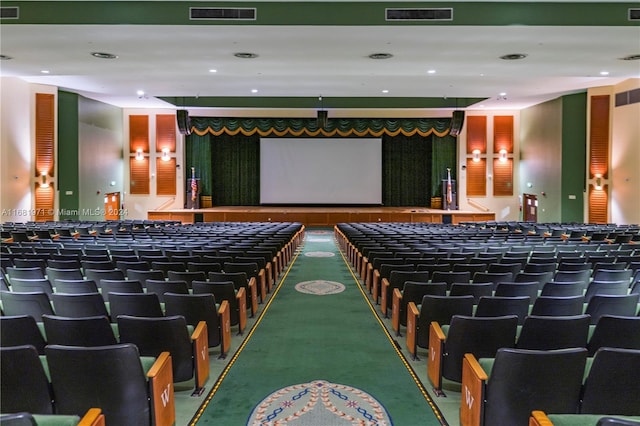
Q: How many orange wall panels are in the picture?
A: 12